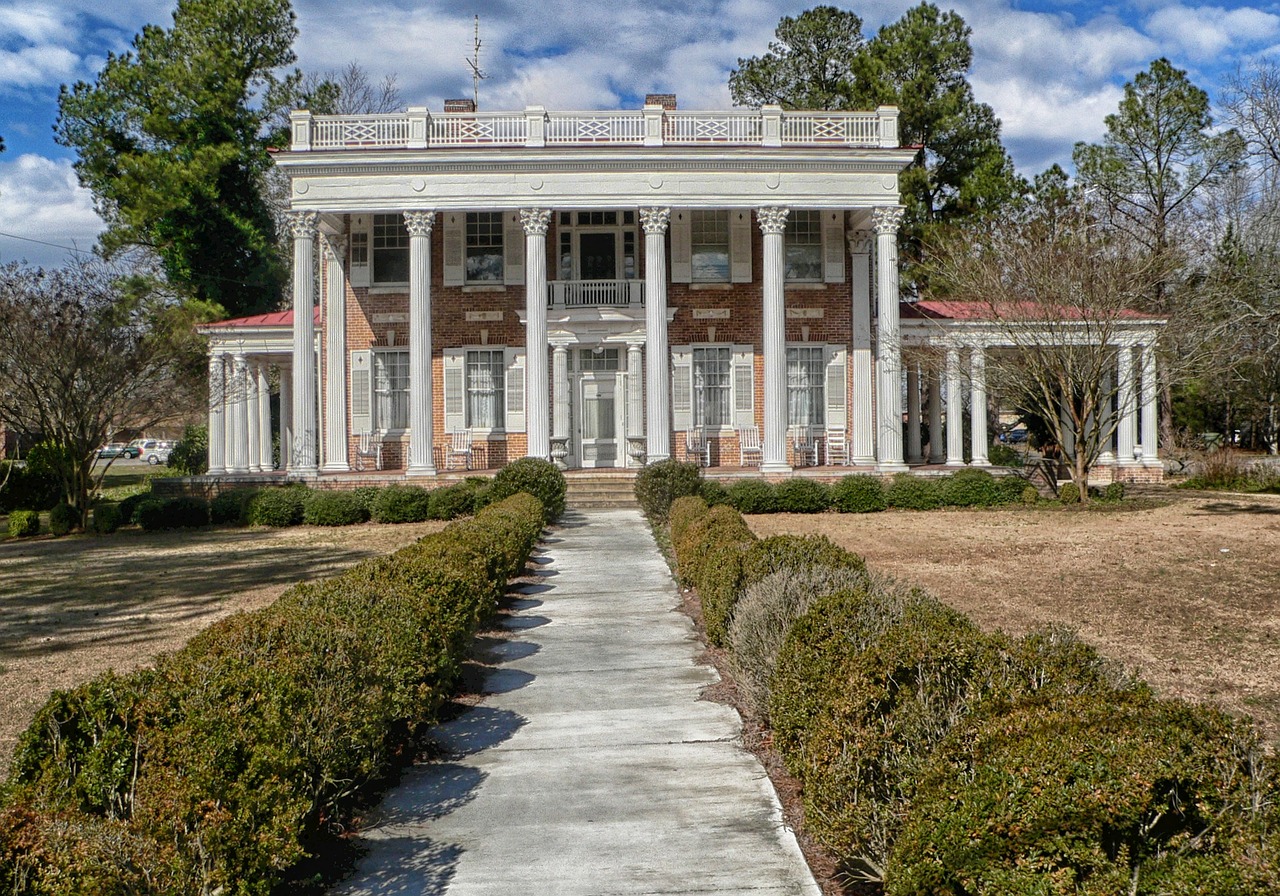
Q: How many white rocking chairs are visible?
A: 6